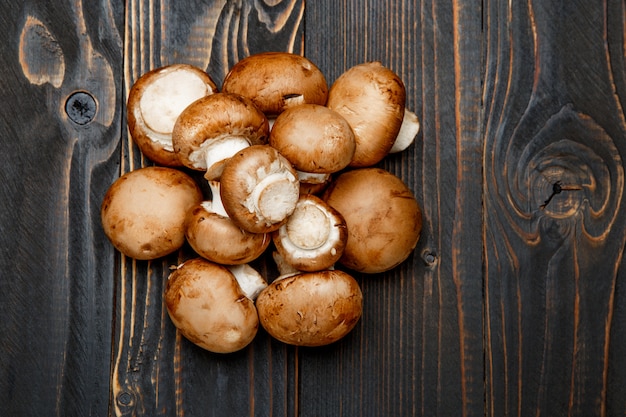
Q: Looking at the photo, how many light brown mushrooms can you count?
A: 12